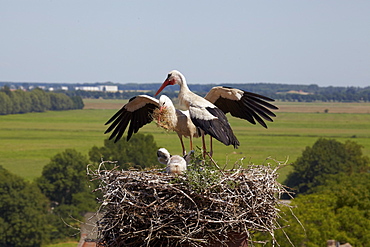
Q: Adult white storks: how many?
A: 2